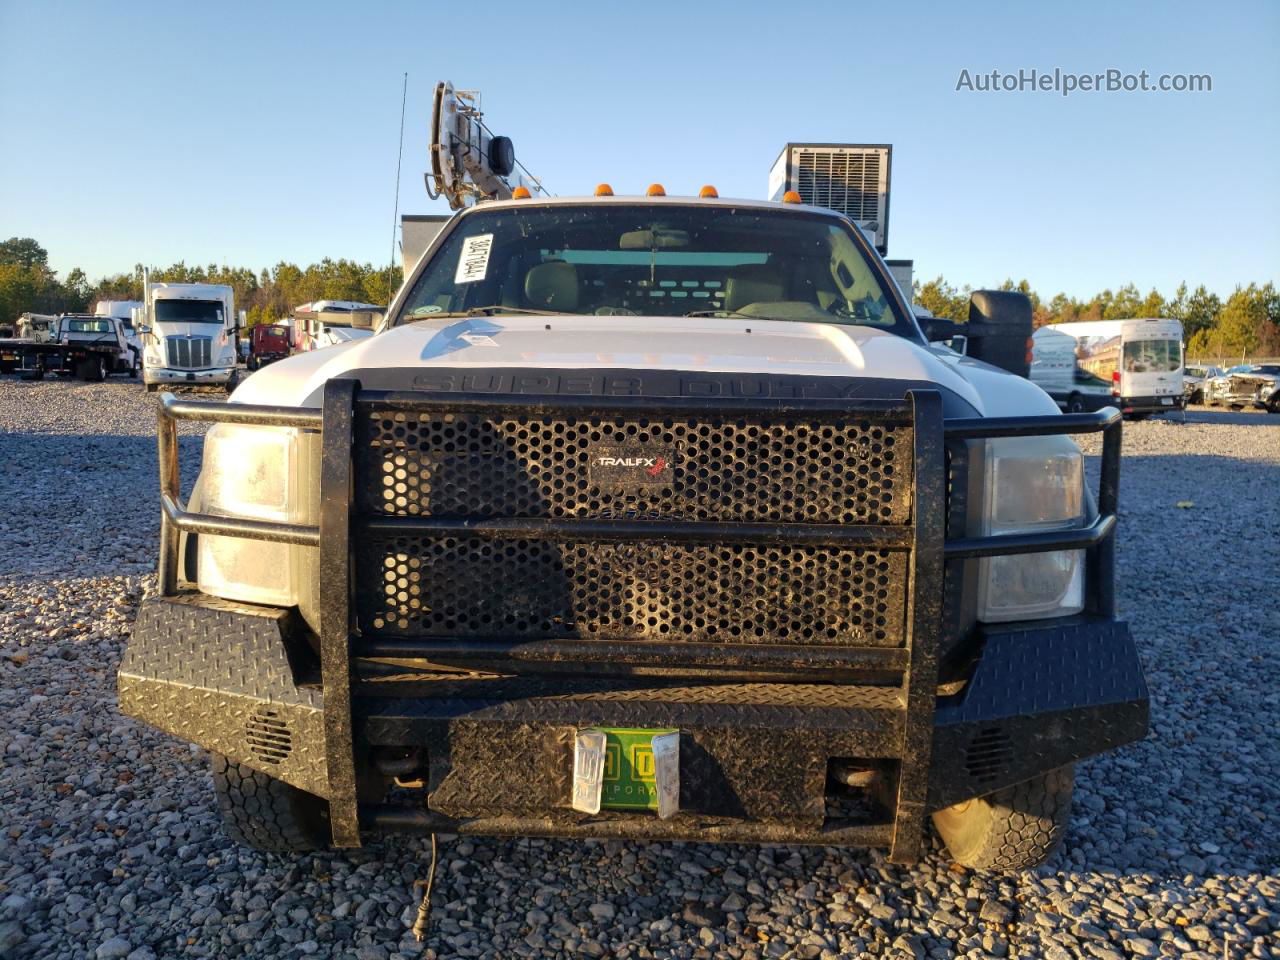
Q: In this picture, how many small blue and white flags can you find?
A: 0